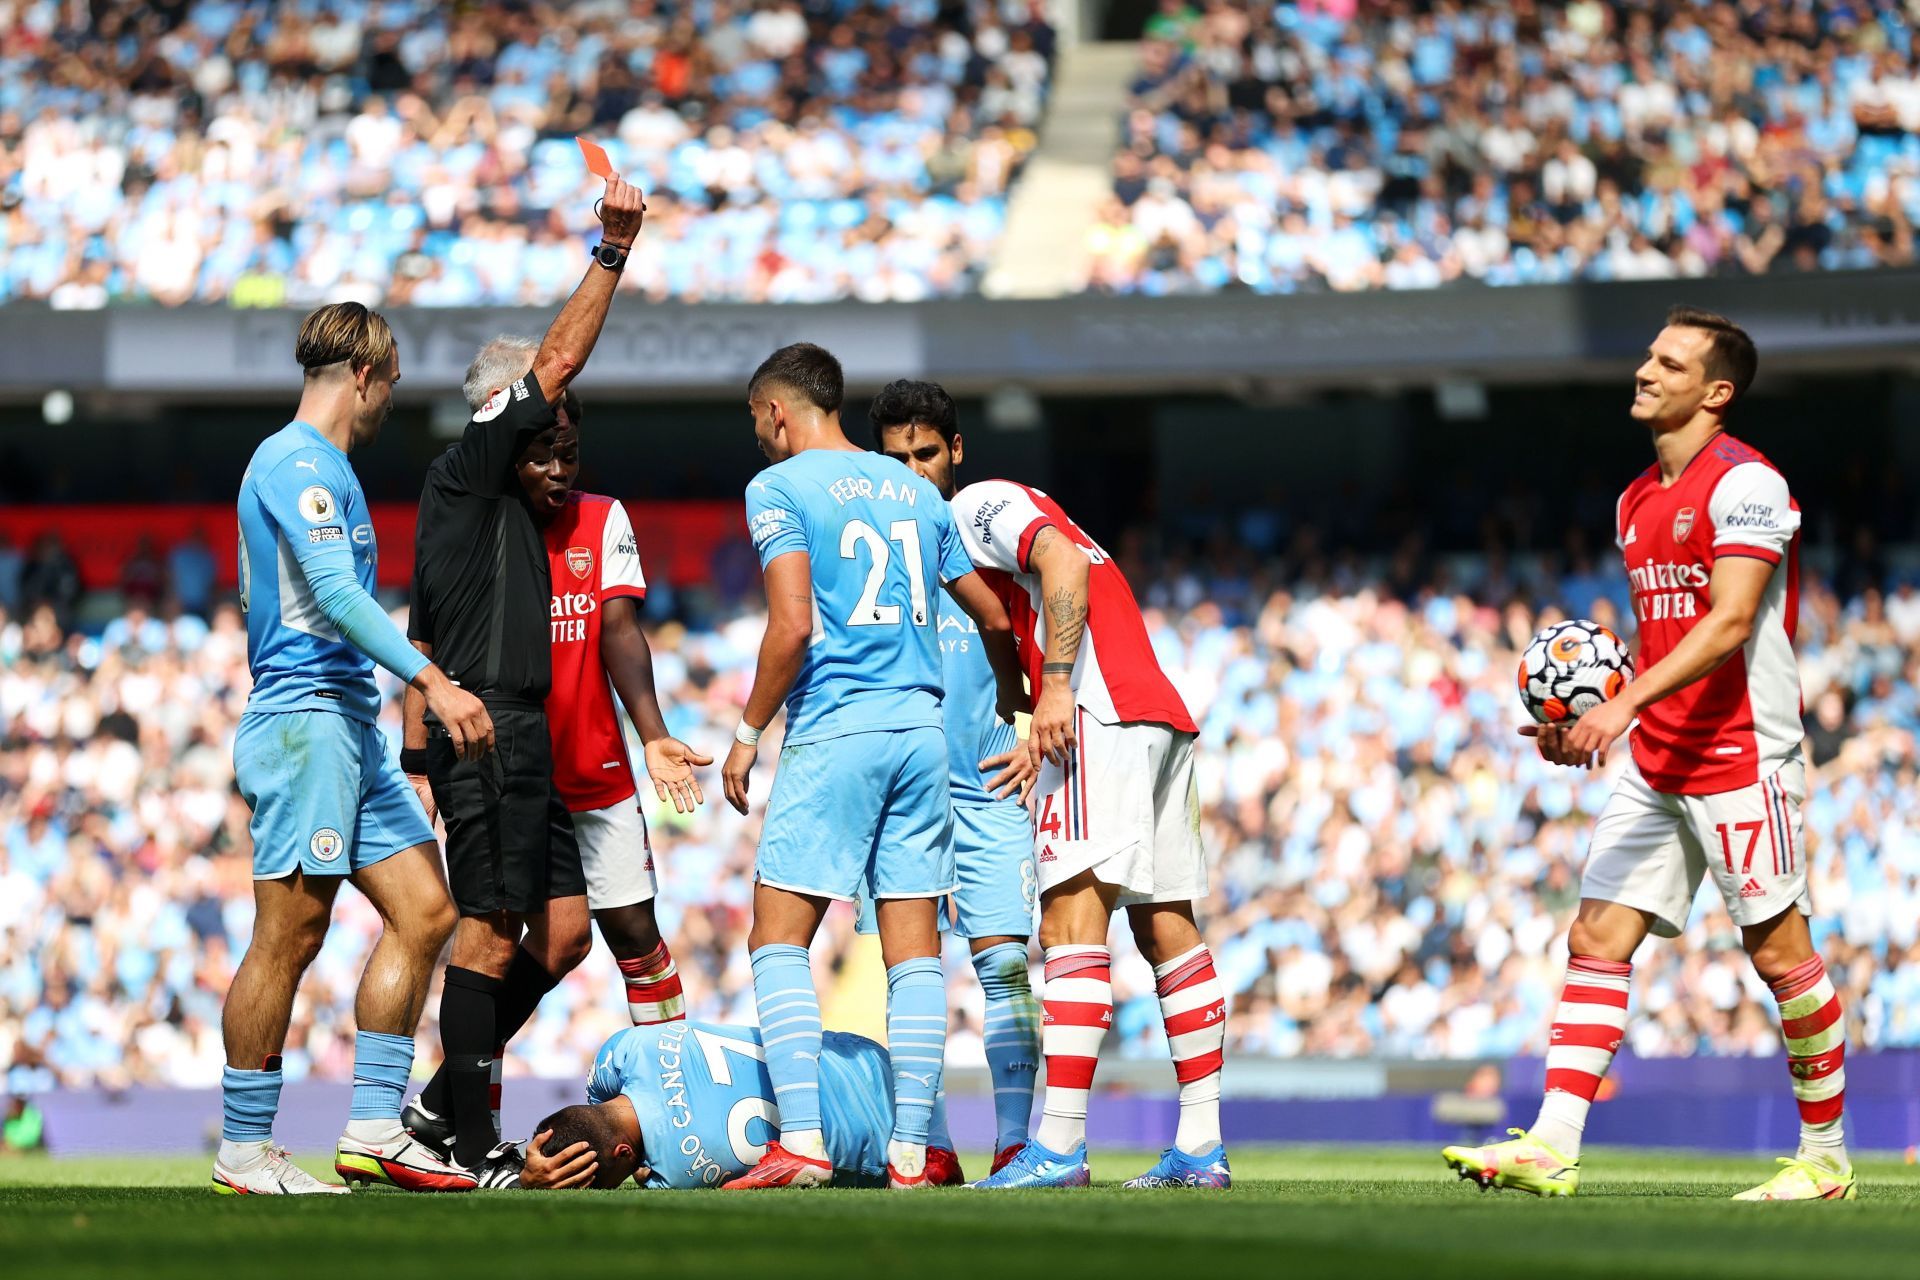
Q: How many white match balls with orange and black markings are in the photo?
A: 1